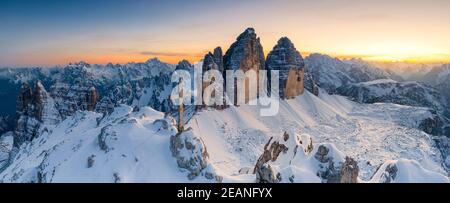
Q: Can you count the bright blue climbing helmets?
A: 0